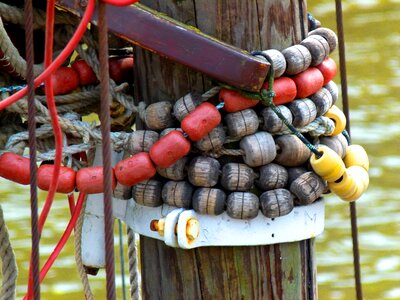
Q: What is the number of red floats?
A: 13